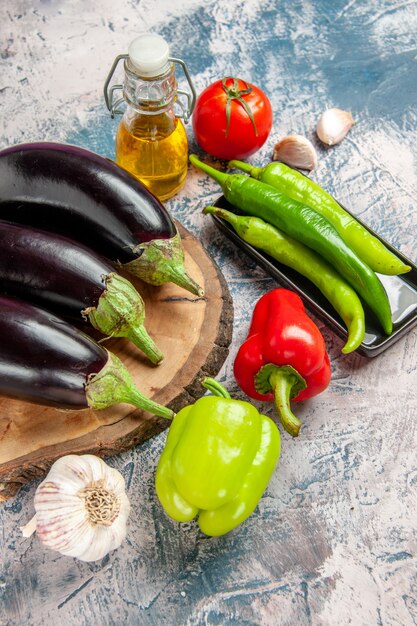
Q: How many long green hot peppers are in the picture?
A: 3